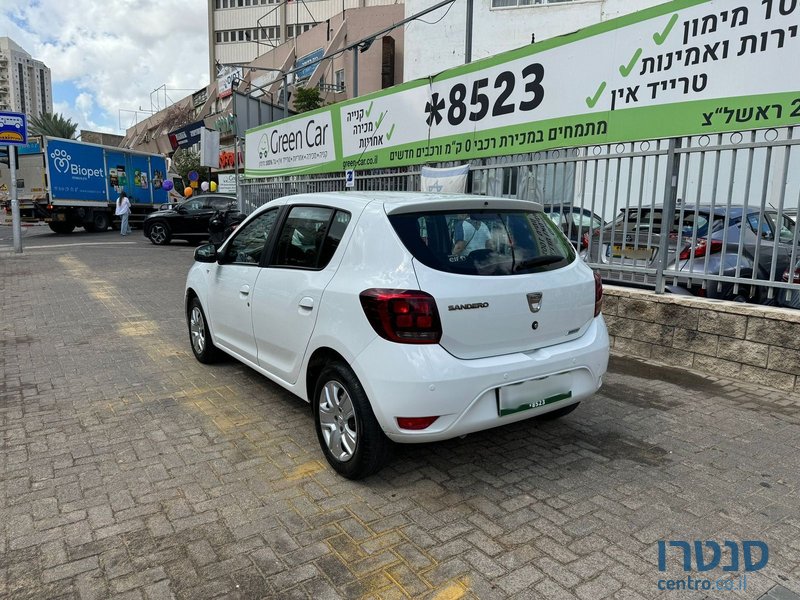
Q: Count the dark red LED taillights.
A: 2